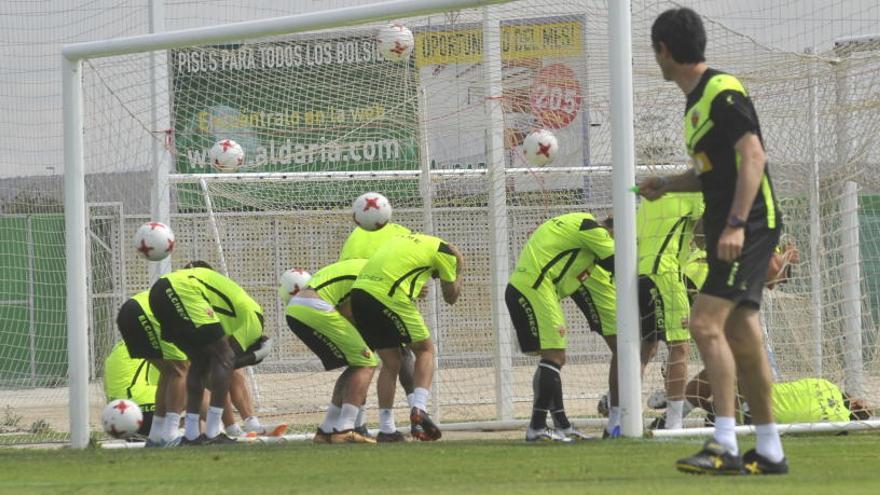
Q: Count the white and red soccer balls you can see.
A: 7